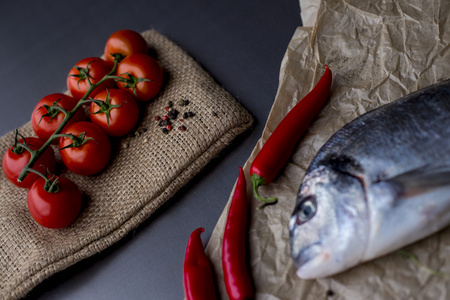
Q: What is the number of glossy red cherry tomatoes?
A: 8